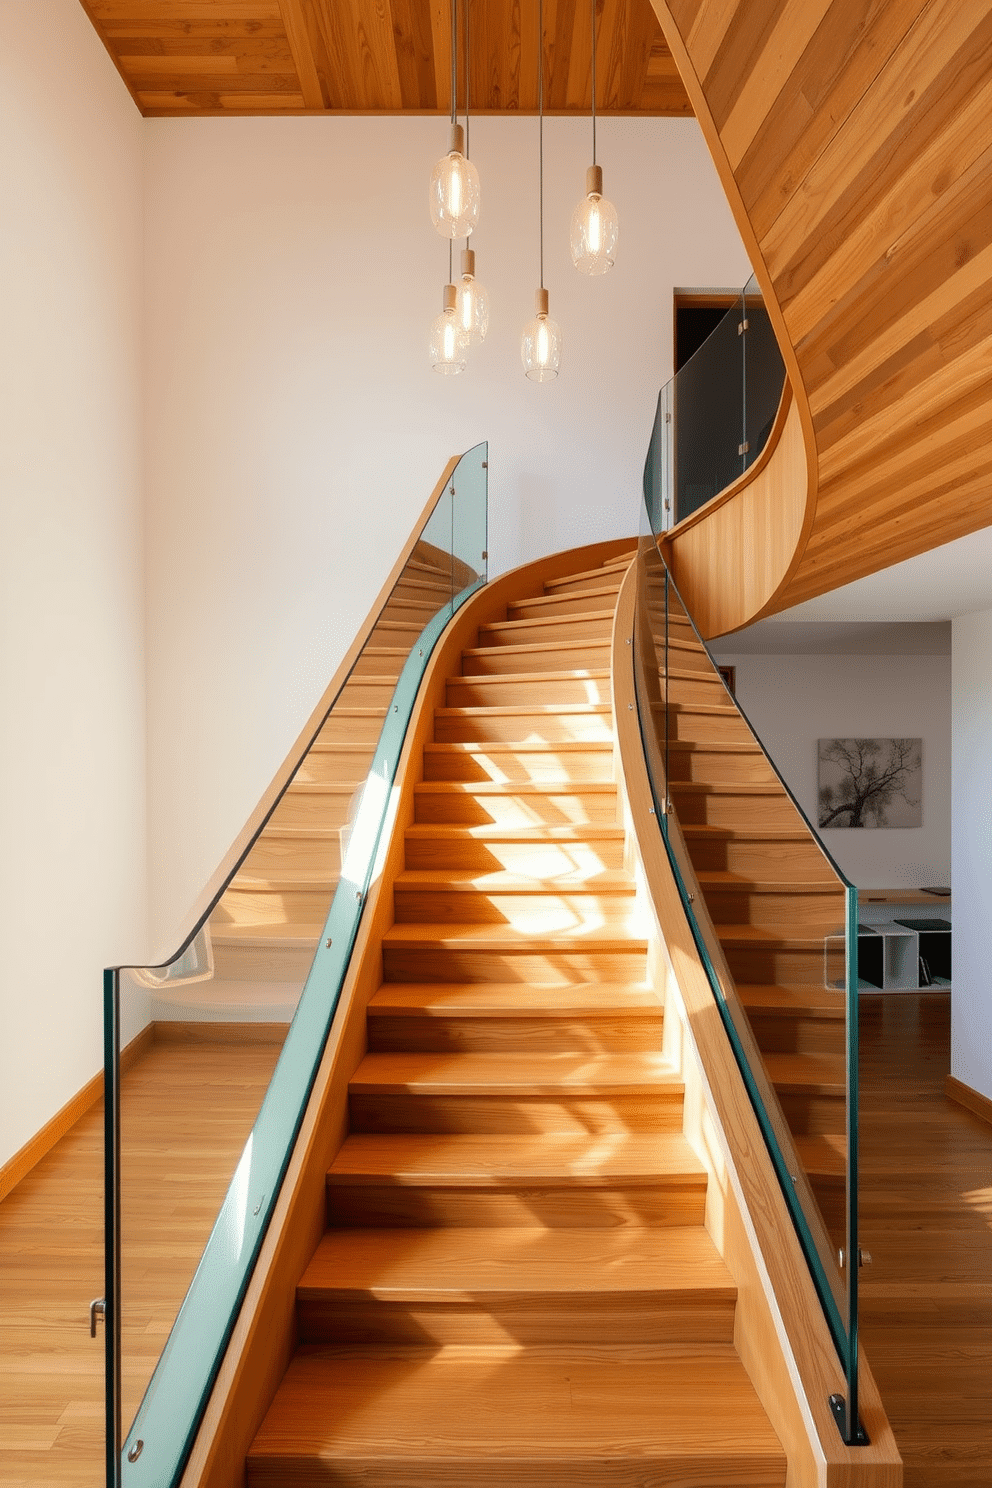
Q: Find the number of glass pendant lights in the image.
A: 5